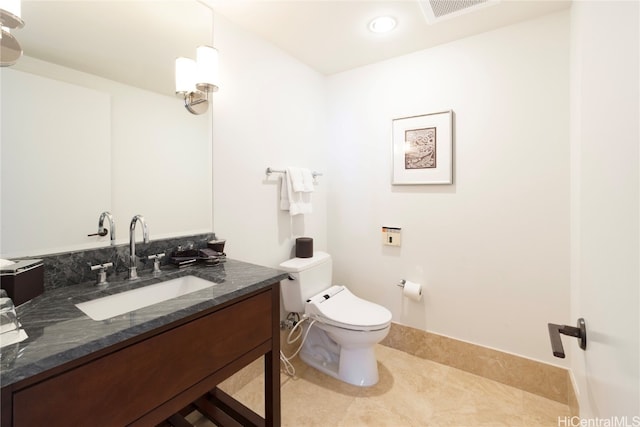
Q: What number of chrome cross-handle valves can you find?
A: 2